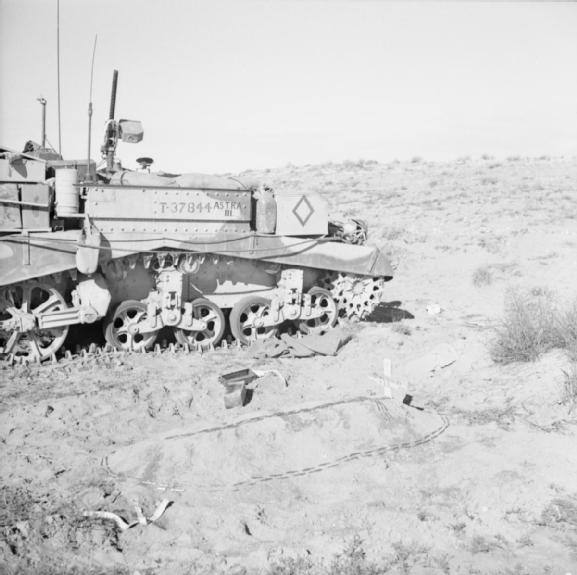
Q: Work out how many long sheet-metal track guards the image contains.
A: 1